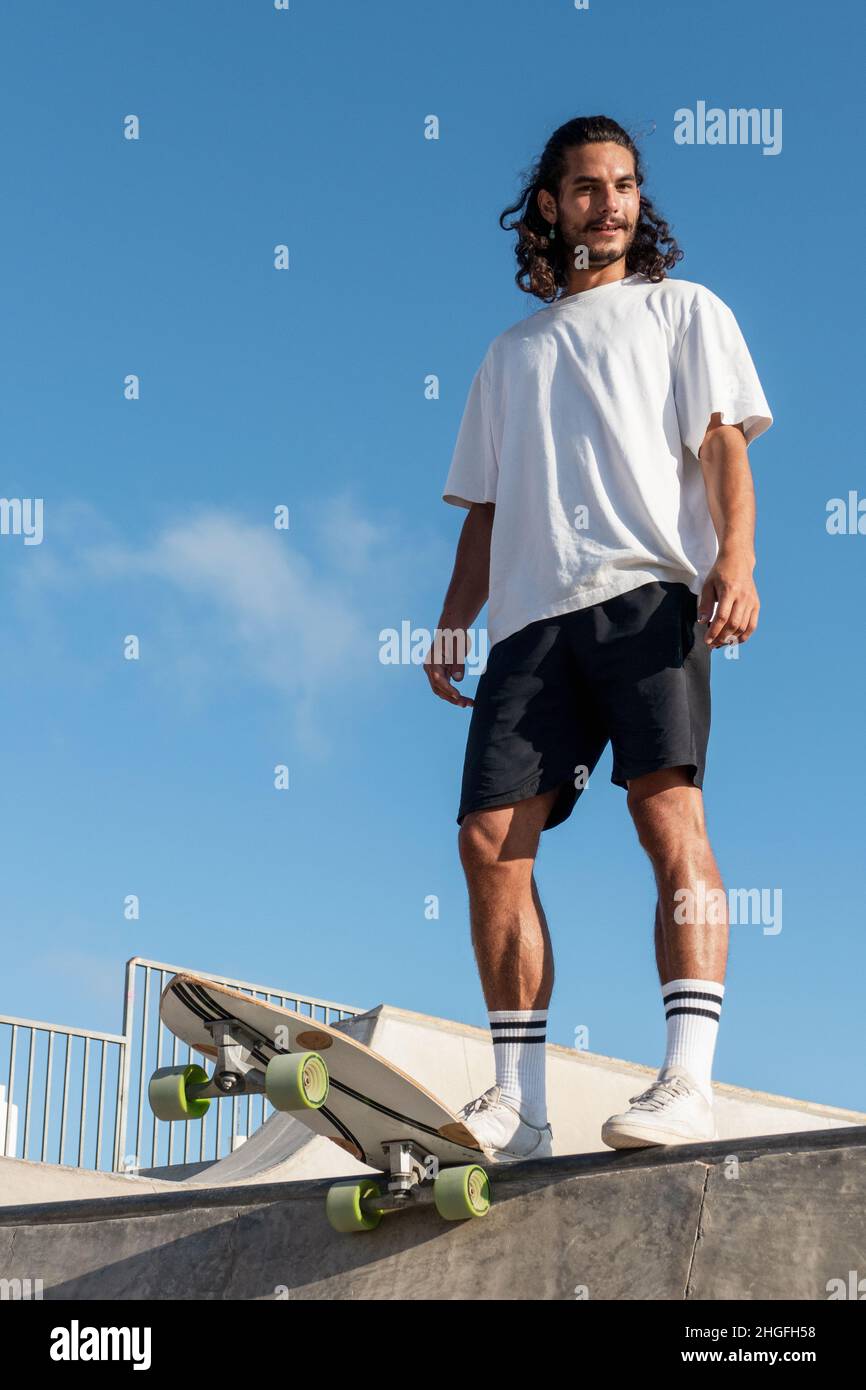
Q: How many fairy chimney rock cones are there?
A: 0